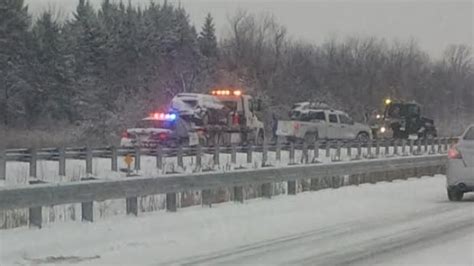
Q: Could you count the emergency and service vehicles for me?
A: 3